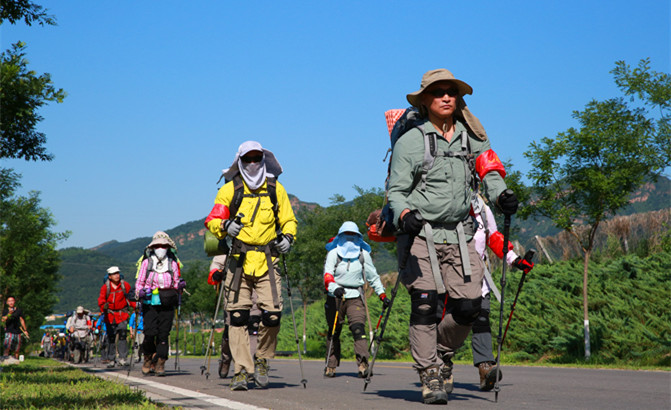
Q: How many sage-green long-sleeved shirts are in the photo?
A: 1